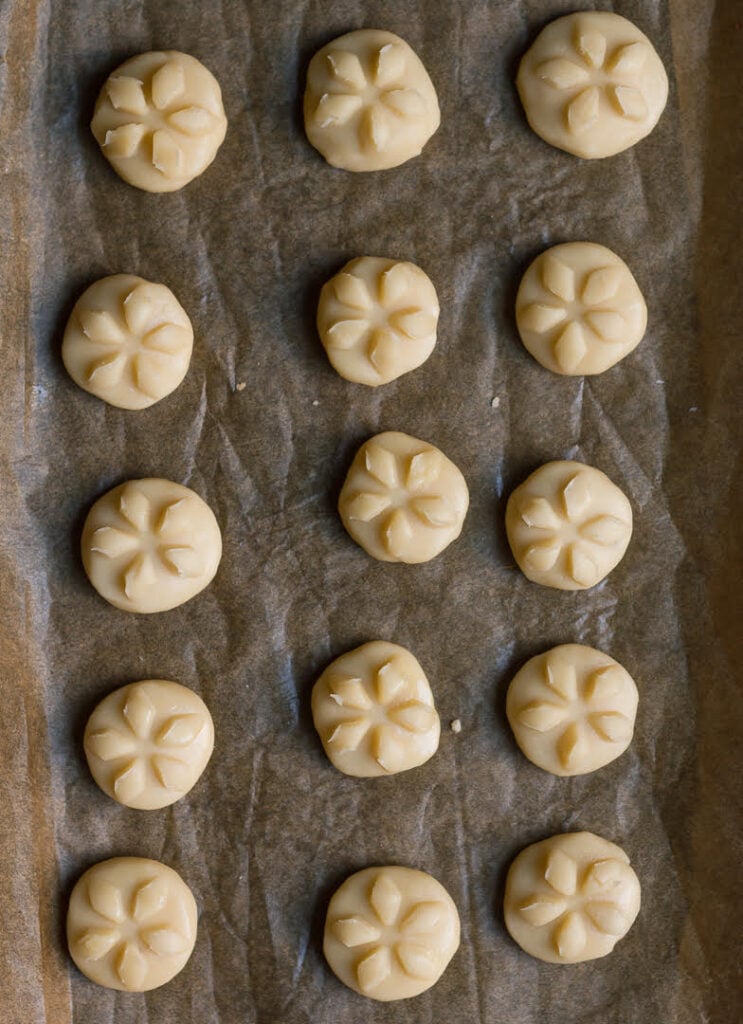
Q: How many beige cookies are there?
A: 15